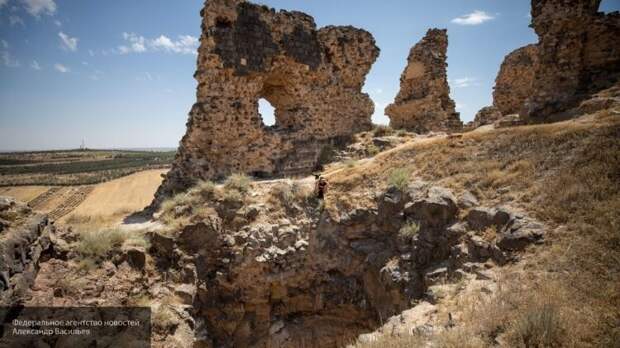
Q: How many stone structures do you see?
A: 3